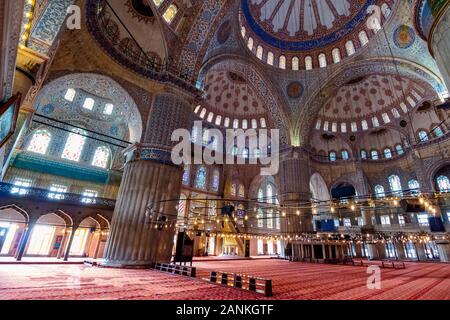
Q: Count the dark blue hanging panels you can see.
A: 2